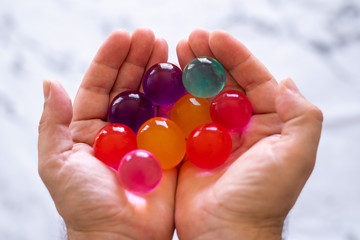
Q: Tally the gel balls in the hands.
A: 9